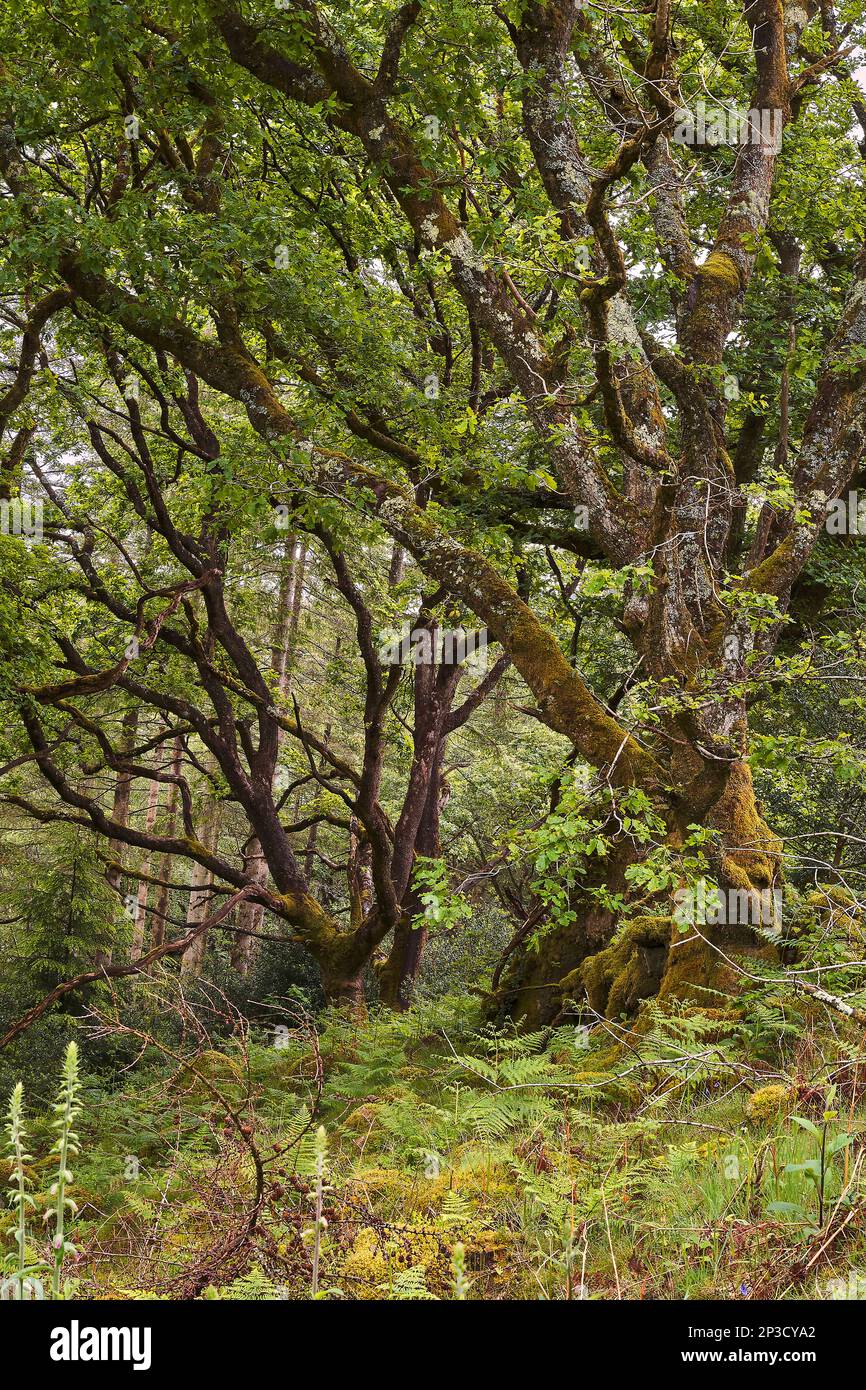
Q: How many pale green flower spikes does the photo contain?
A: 4